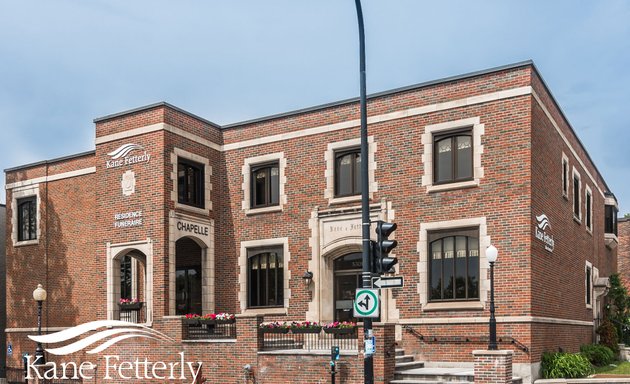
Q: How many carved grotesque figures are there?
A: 0